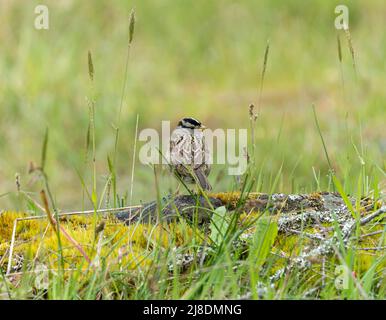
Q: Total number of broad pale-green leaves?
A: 2